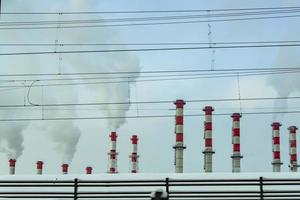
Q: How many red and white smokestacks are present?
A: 11